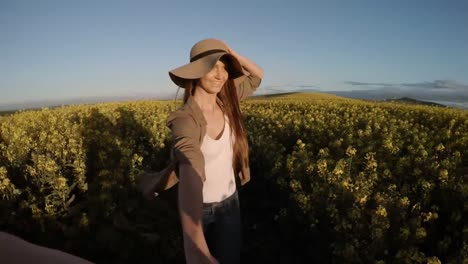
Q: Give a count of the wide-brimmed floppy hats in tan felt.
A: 1